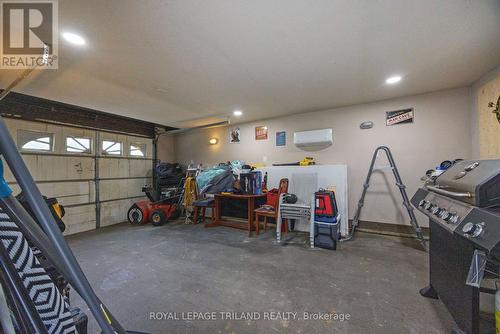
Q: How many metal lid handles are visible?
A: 1